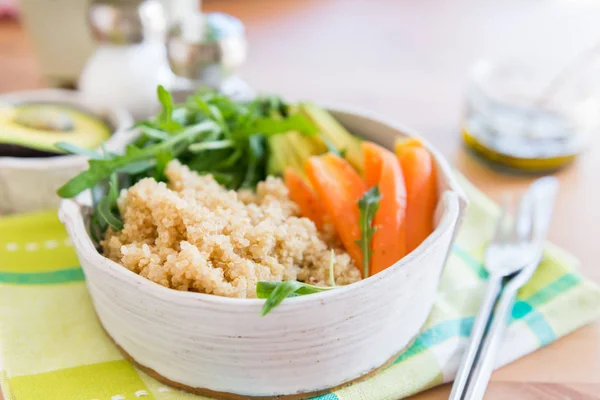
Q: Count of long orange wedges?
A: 4